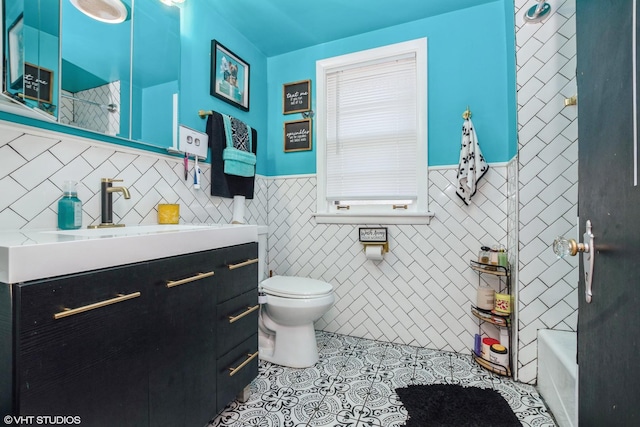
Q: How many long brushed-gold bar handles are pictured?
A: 5